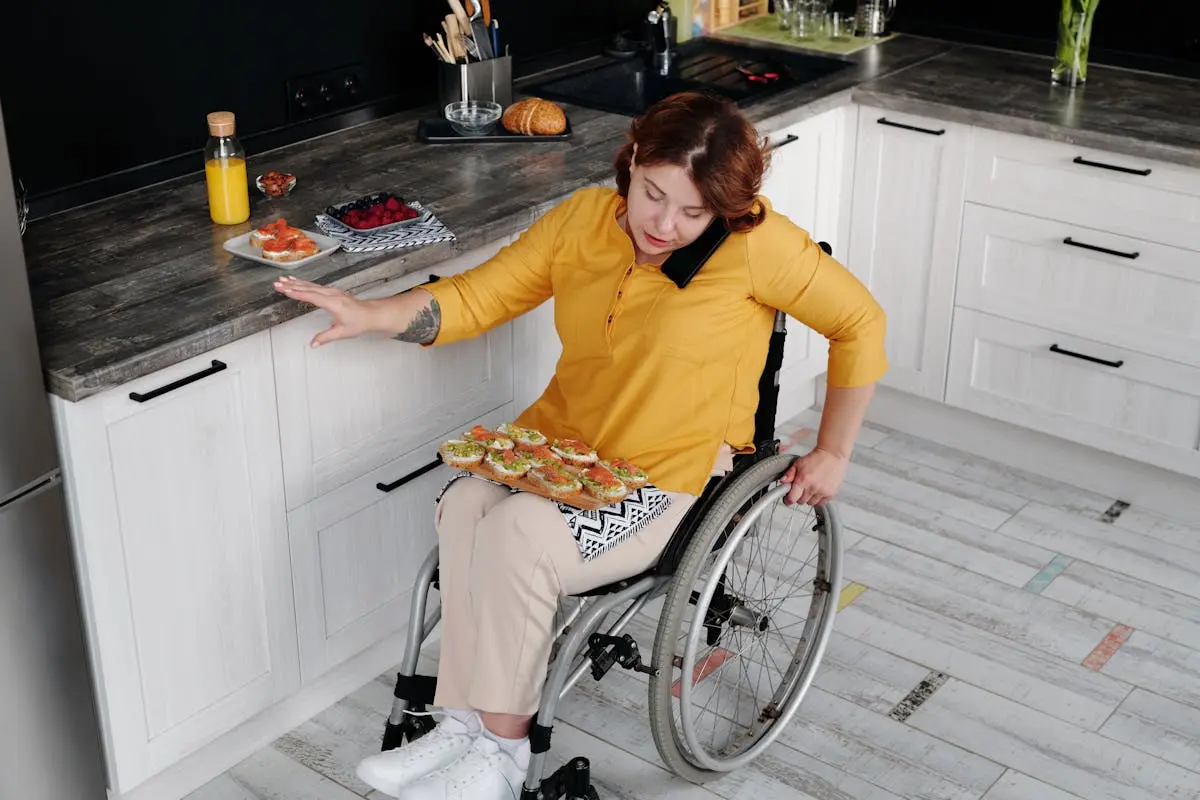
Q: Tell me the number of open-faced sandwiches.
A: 11